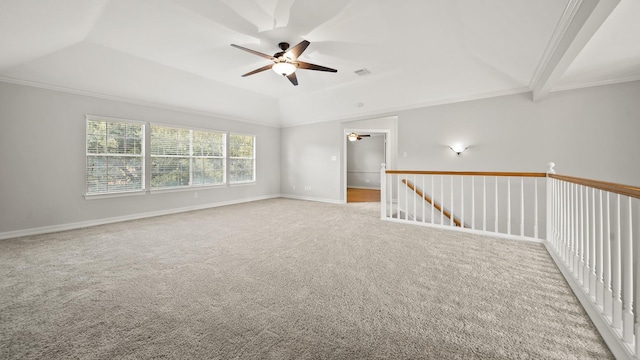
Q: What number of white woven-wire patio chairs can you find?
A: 0